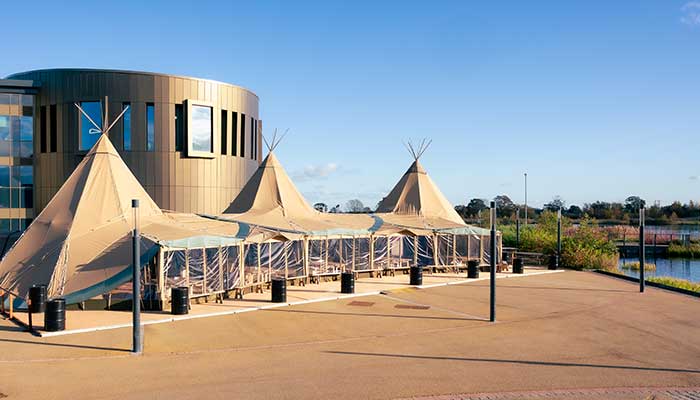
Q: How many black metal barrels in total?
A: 9